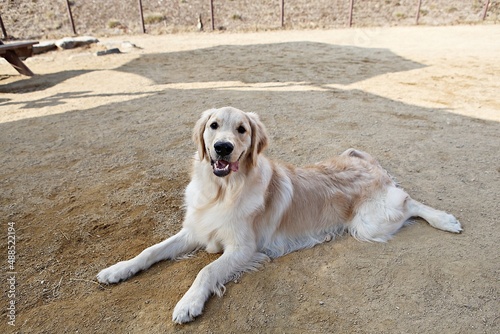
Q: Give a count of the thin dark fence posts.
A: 8